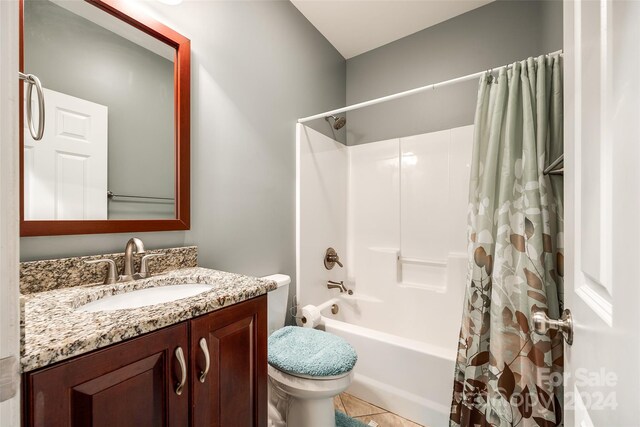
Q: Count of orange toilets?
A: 0